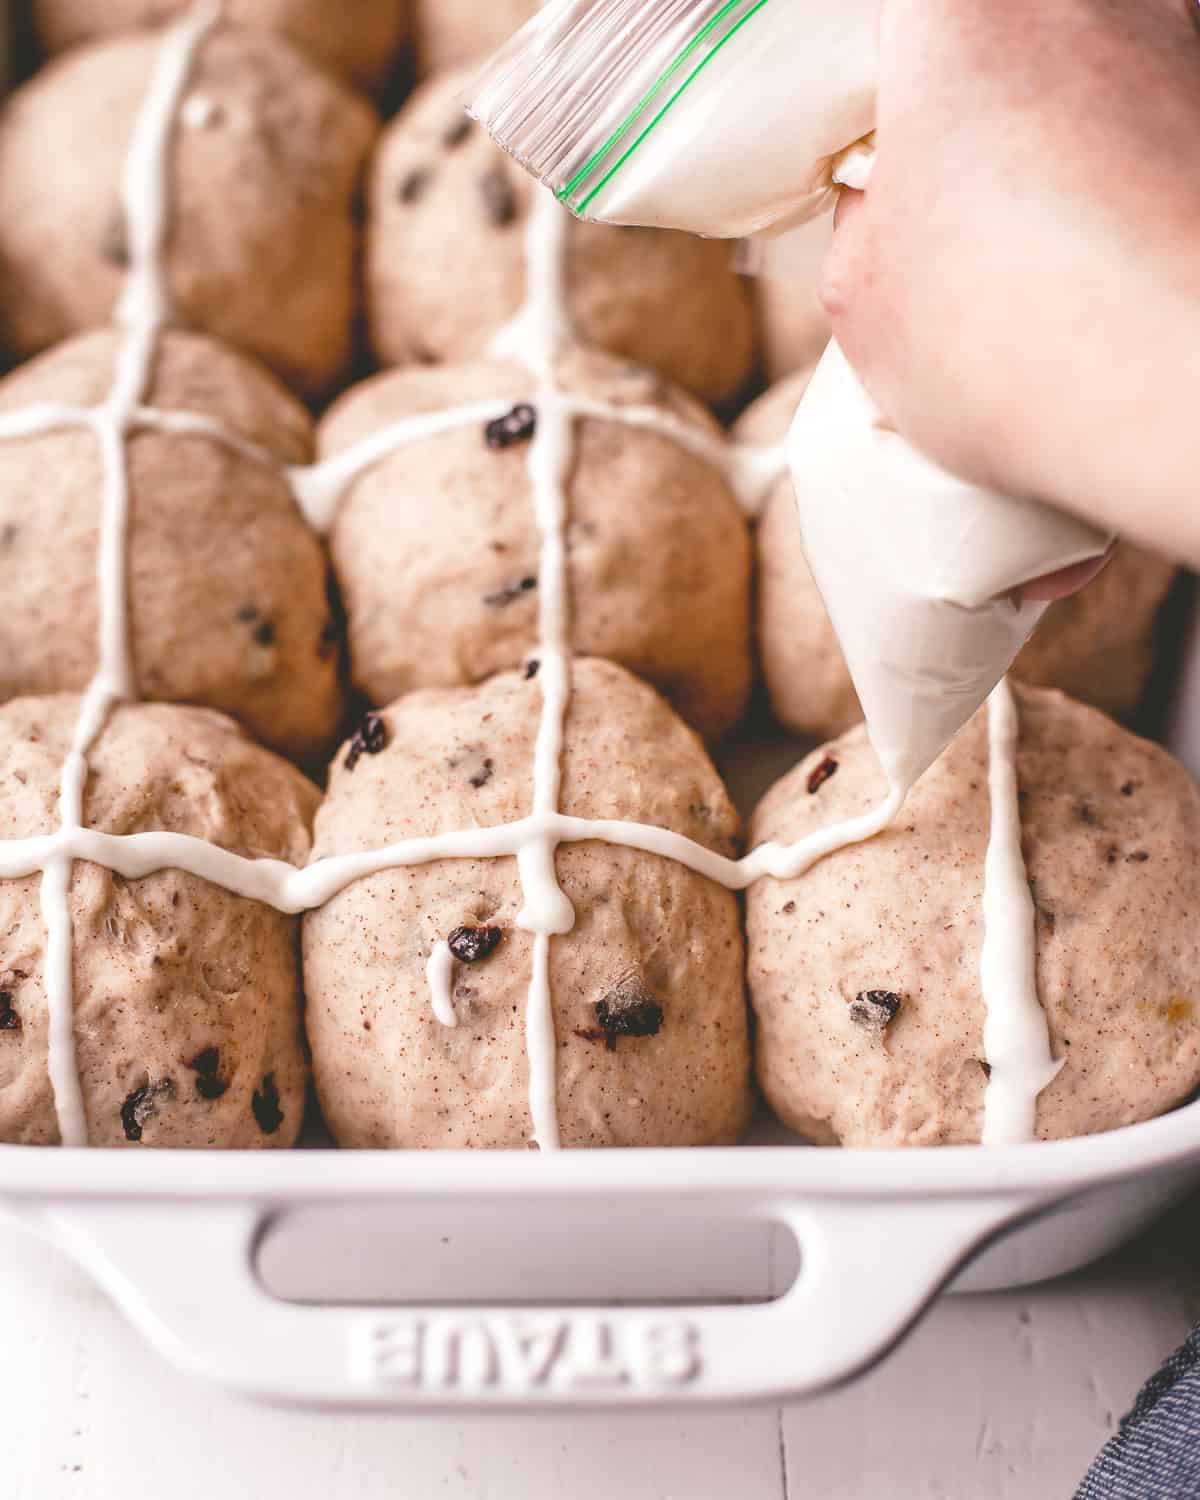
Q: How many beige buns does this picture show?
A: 11